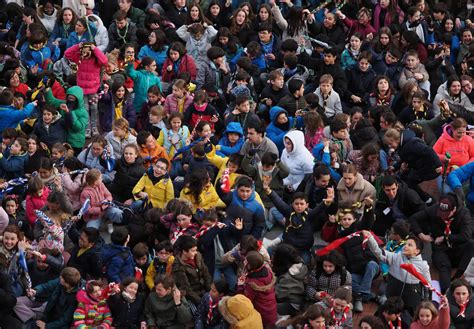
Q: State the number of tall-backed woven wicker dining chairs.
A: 0